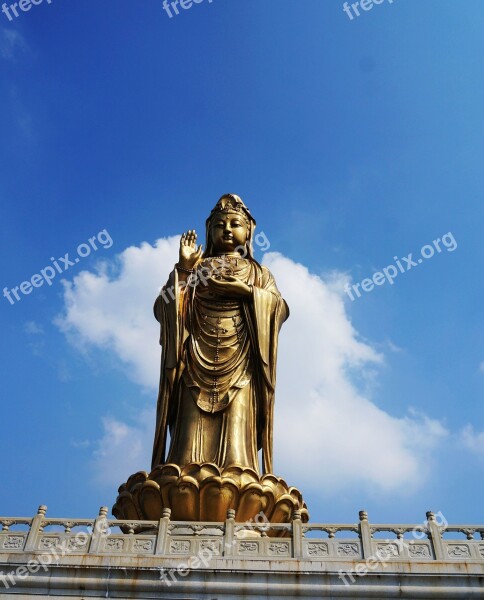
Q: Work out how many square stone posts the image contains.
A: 7